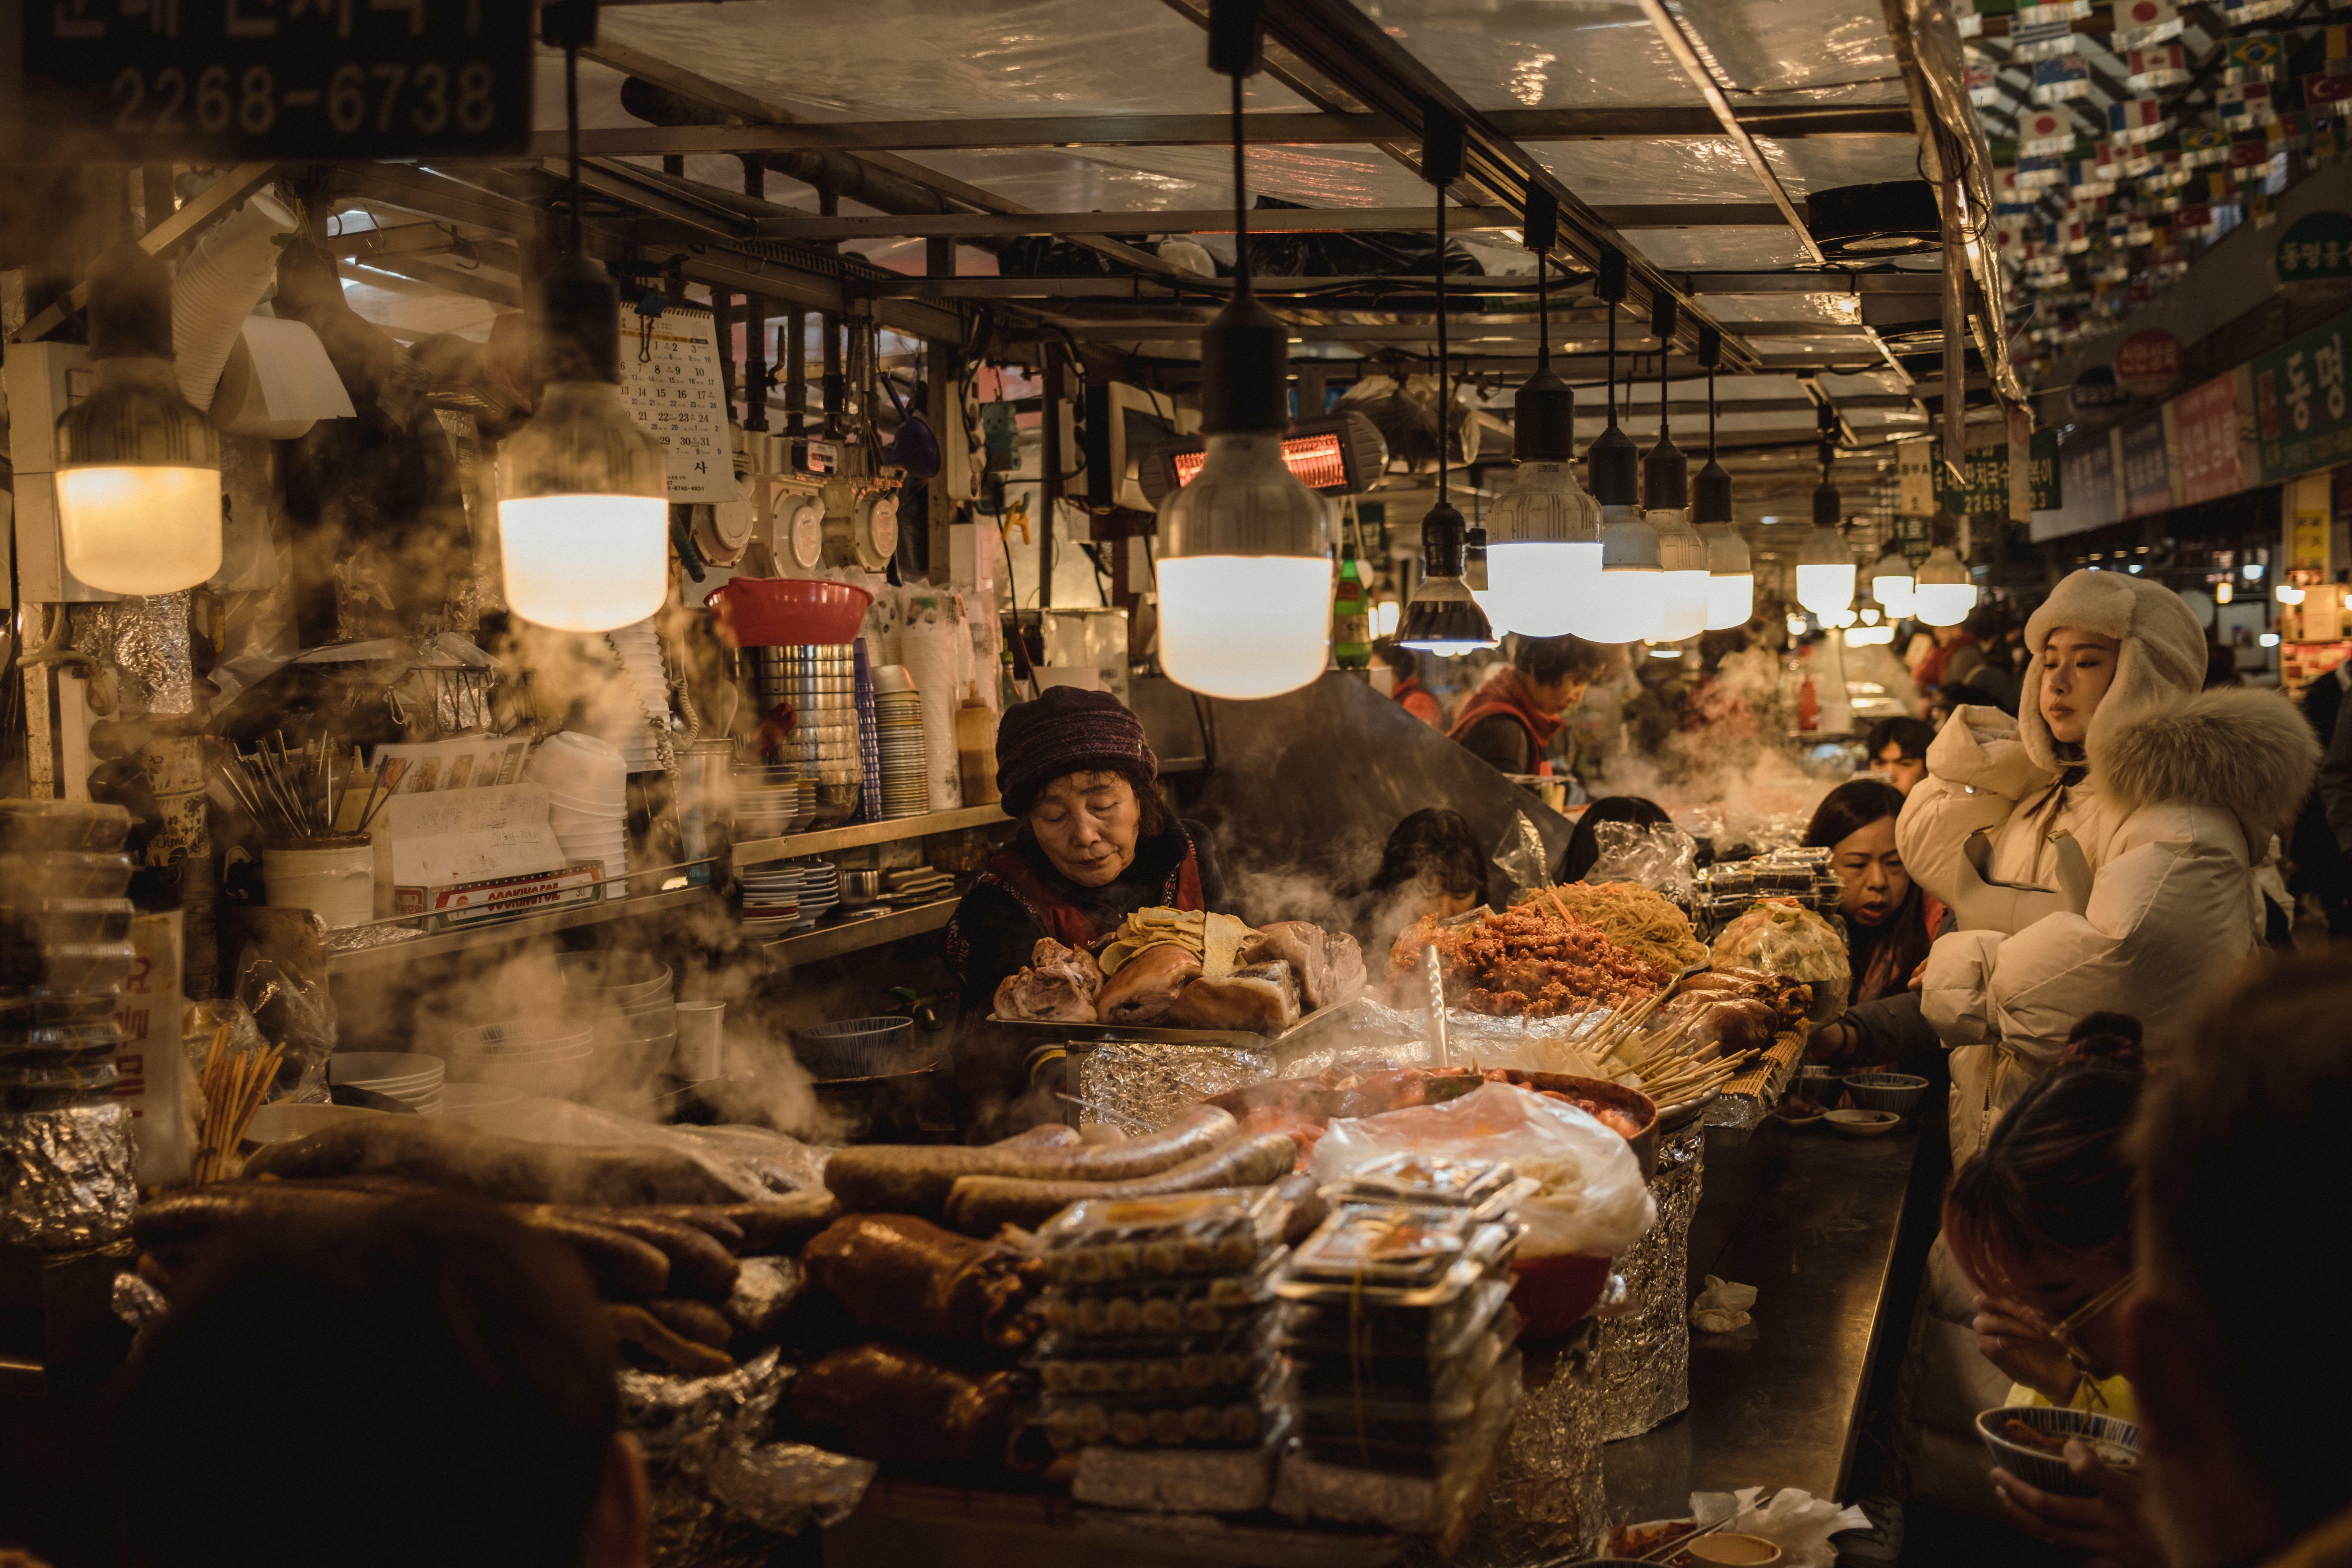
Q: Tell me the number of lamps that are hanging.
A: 11